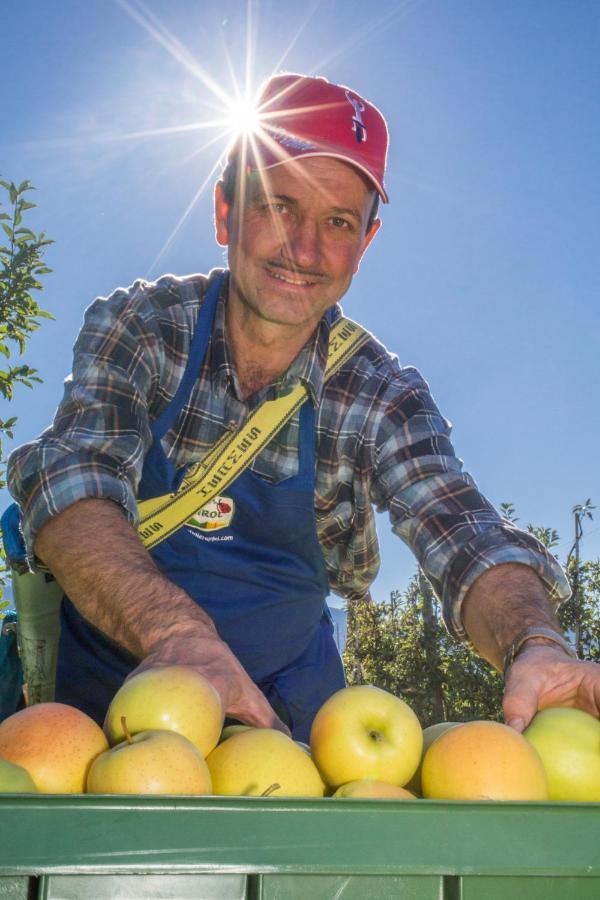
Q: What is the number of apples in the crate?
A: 11